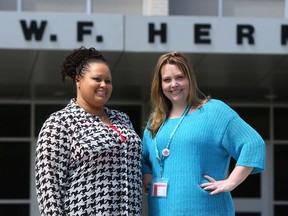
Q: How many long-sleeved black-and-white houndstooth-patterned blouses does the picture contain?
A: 1